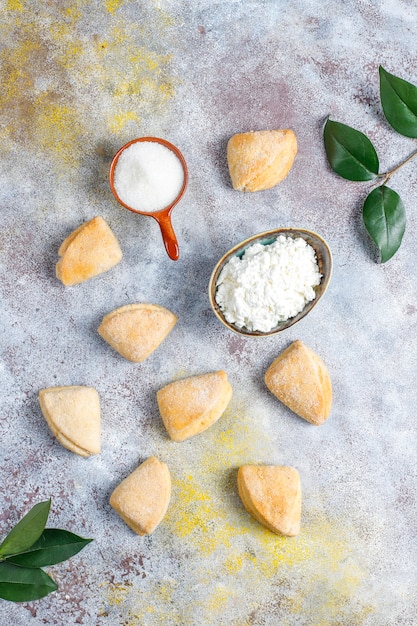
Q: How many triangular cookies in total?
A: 8